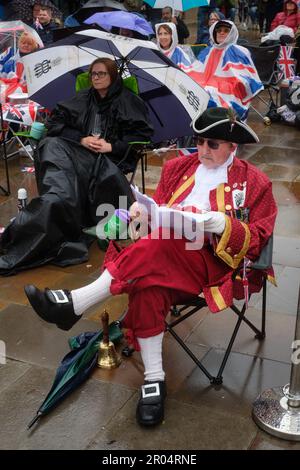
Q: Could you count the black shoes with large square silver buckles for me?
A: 2